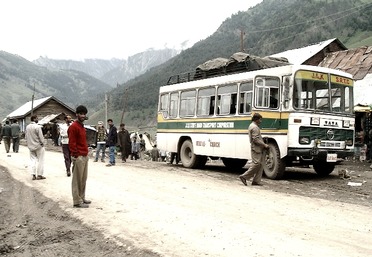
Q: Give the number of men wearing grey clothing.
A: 2